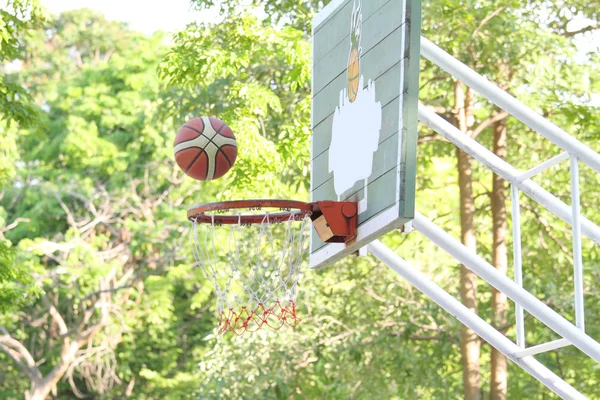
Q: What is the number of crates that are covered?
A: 0